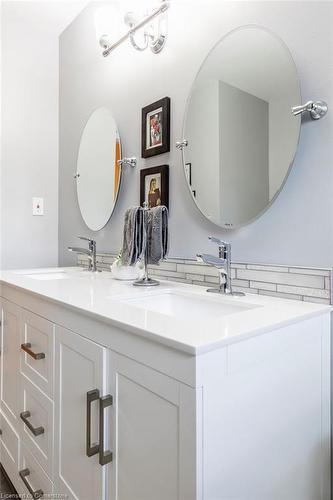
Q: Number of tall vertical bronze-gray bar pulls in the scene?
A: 2